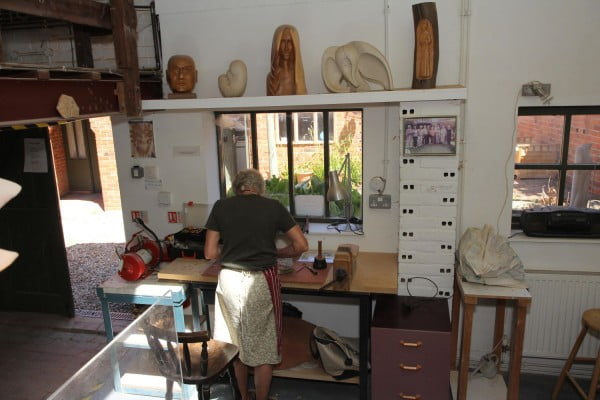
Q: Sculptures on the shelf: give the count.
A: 5